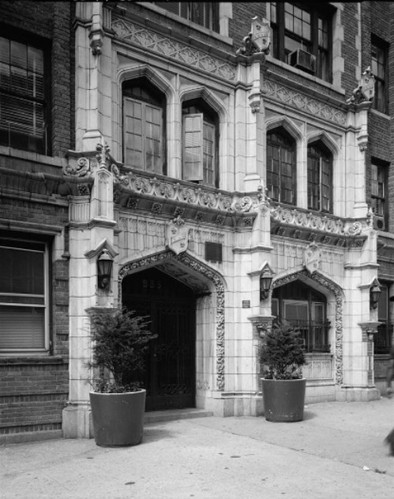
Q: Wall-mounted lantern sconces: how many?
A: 3